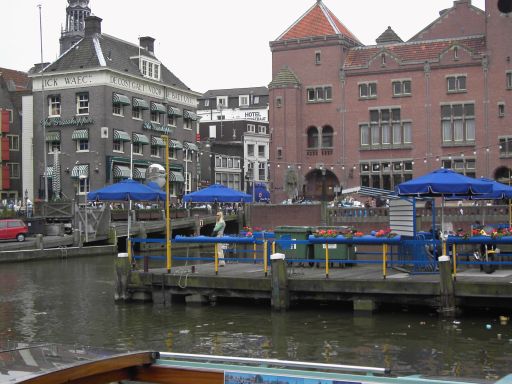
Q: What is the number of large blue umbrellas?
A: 4